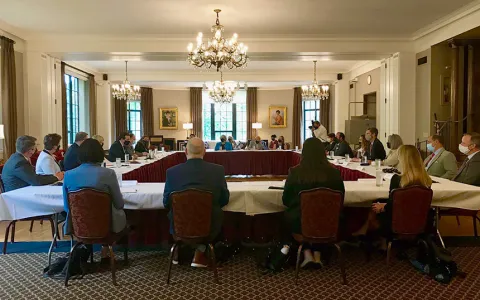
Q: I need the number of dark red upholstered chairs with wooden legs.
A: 4